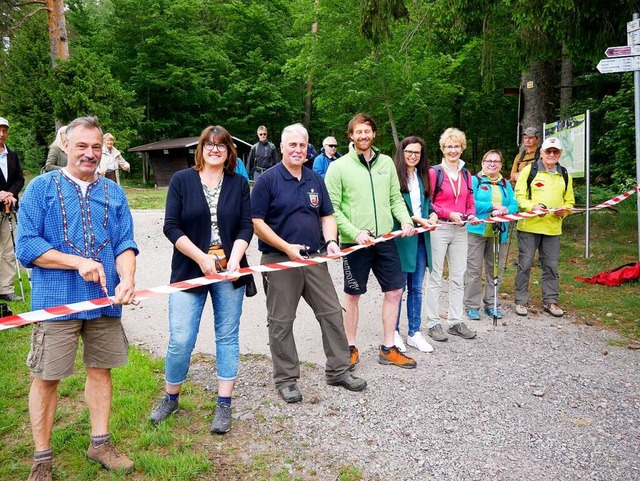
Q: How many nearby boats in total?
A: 0